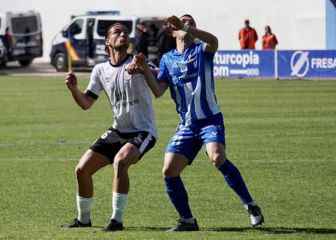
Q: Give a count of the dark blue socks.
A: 2